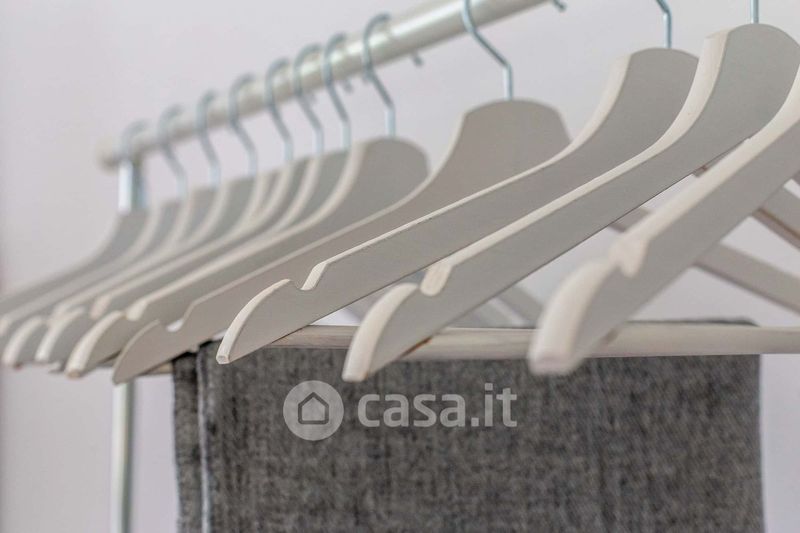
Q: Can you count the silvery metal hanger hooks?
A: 11